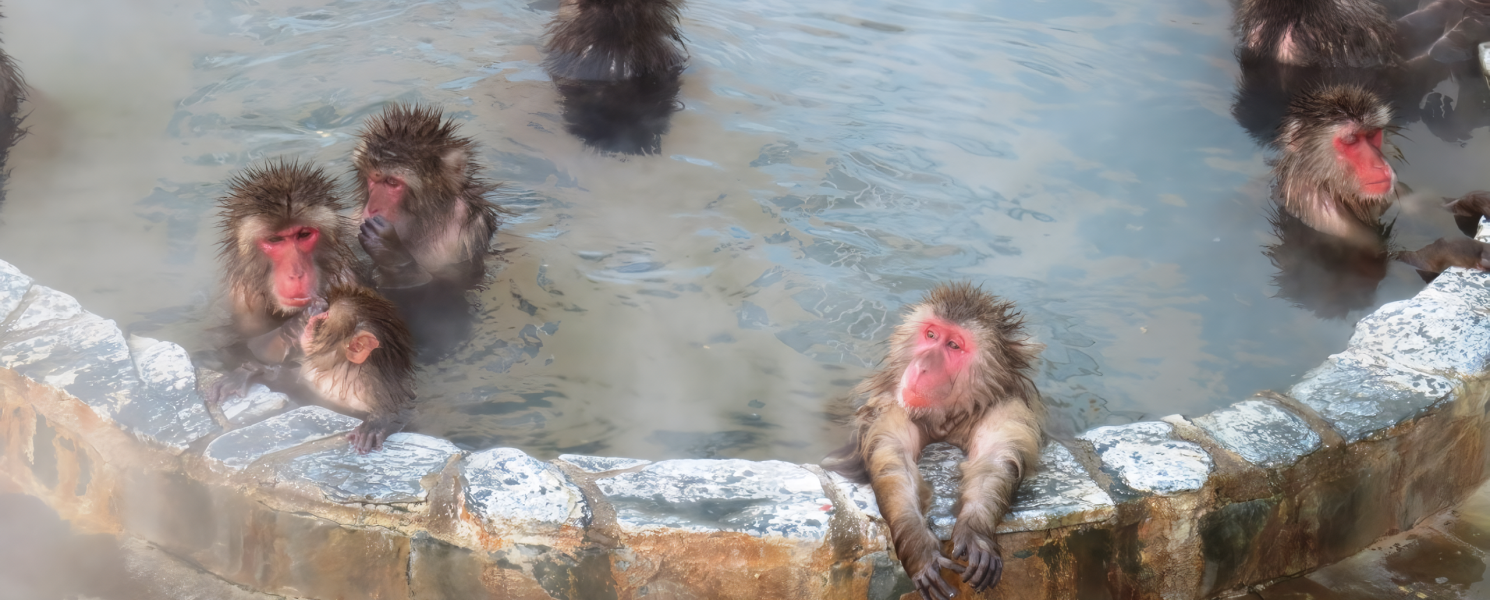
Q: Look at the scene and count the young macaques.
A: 1